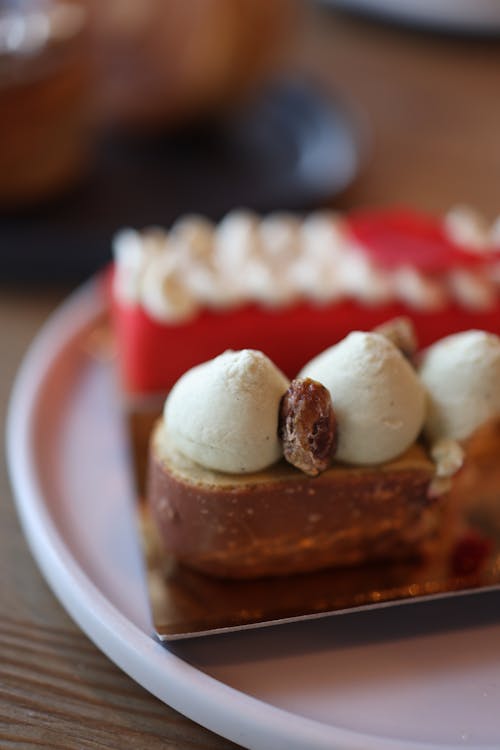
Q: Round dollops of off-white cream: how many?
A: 3